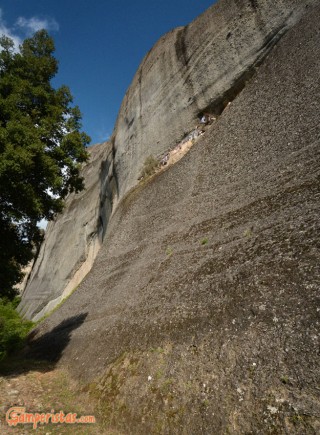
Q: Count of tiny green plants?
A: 3